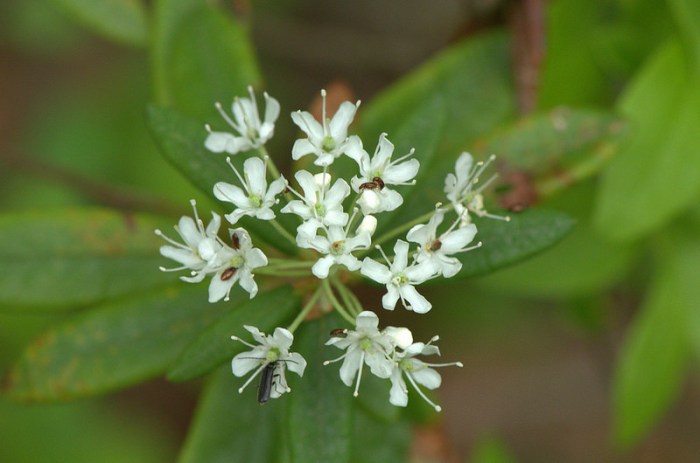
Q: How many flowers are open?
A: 14